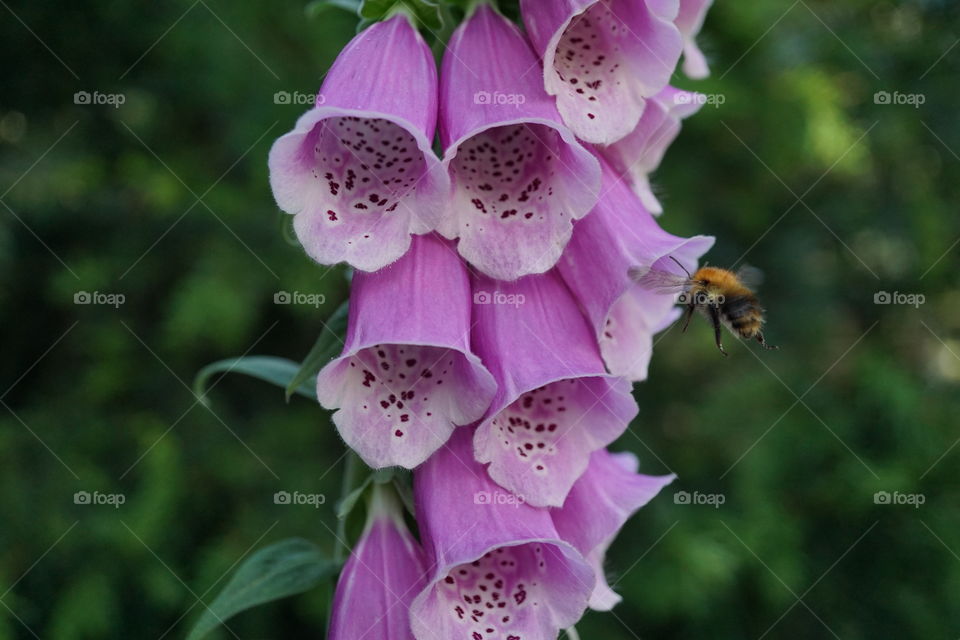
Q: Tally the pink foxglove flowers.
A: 11